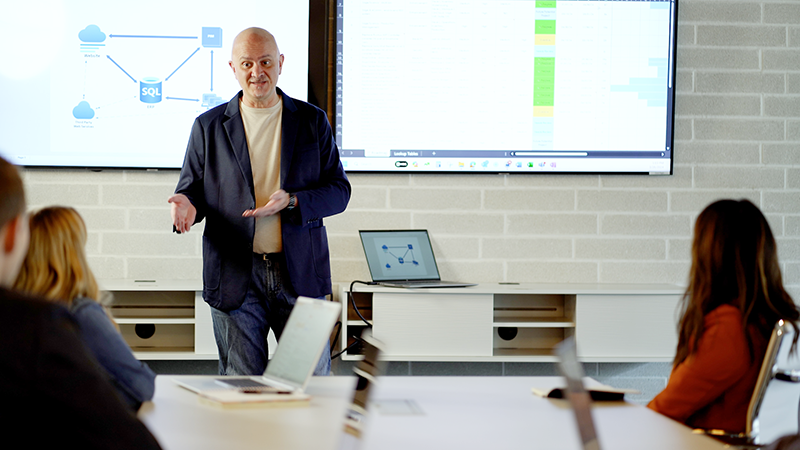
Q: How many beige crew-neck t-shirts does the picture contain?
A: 1